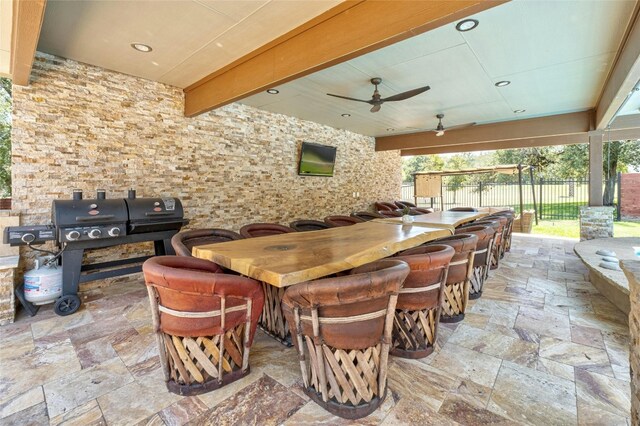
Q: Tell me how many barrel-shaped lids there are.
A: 2